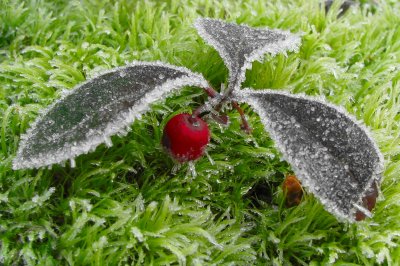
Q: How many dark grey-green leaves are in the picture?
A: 3